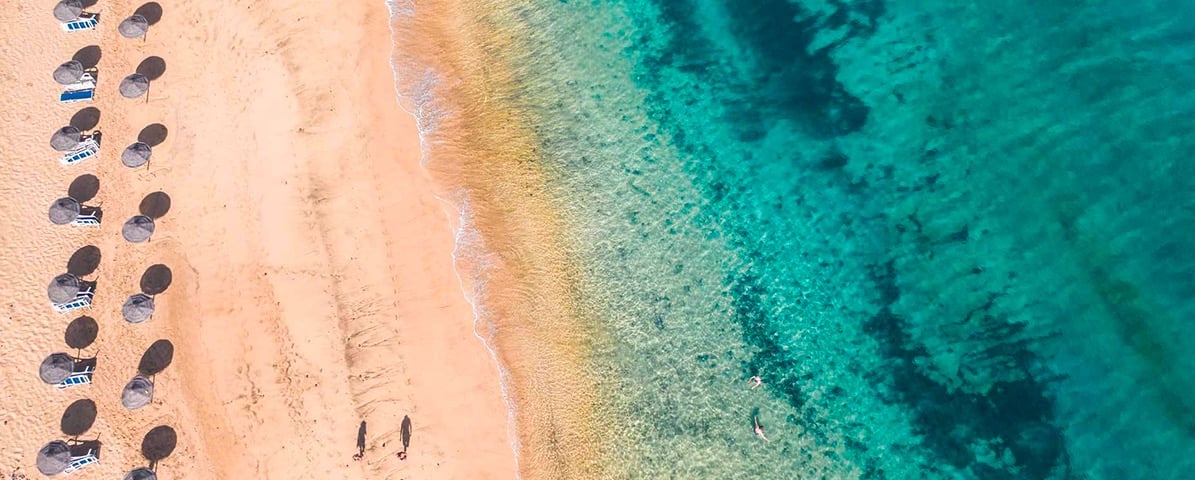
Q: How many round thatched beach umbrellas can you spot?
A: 14